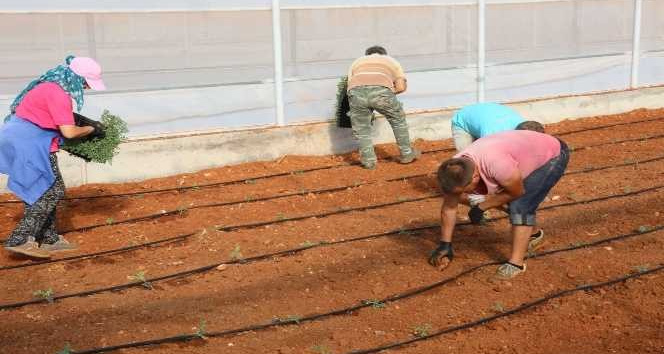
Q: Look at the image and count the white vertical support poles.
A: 3